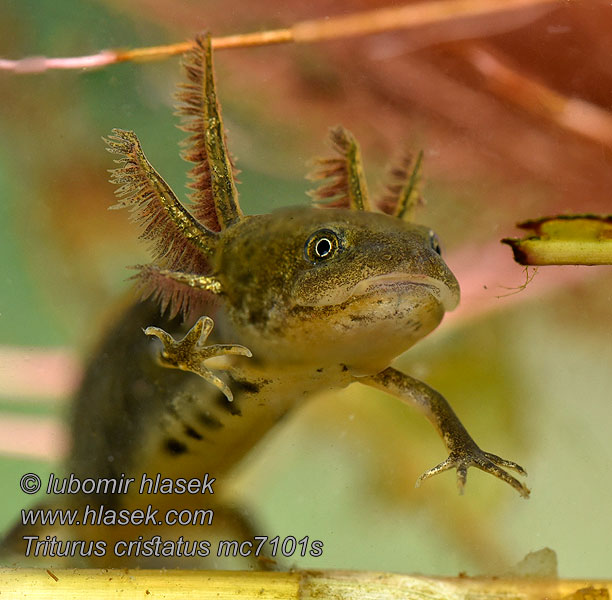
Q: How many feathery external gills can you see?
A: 5